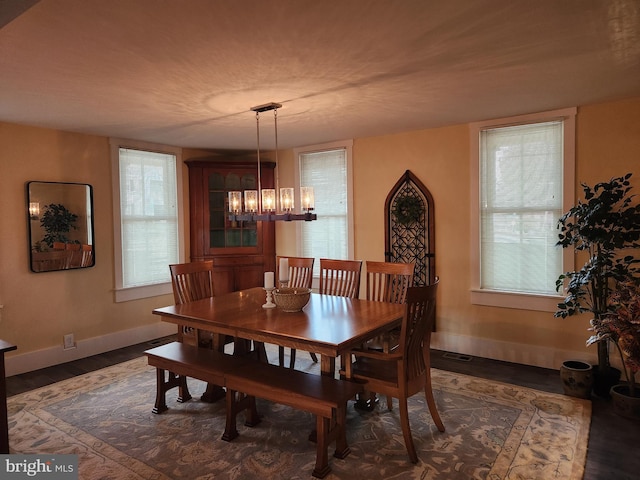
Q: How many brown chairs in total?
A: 5